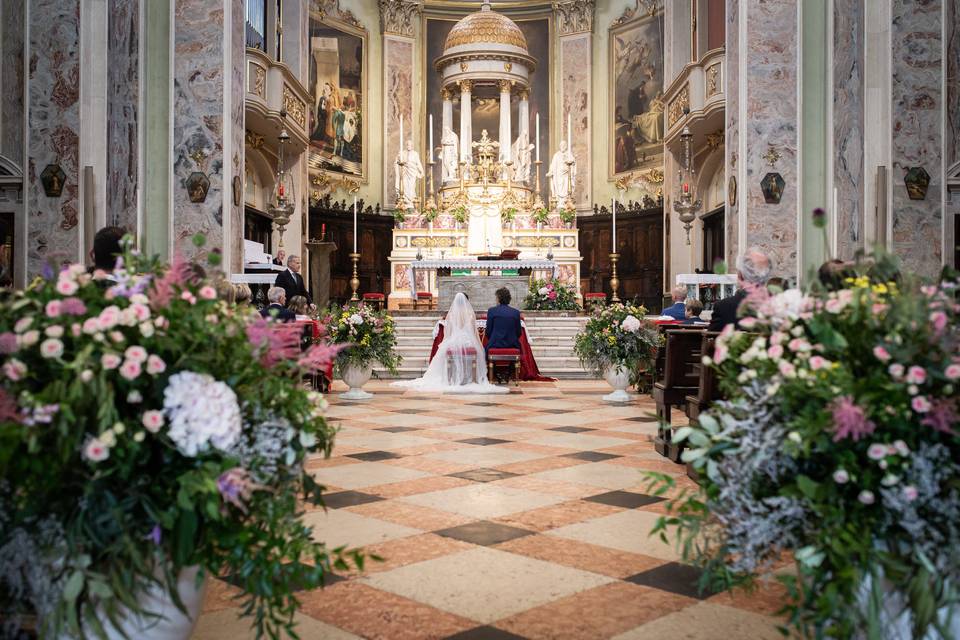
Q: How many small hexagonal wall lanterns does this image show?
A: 4